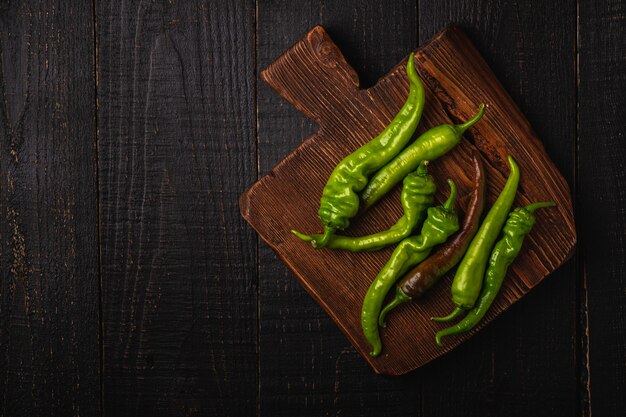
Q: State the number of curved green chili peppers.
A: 6